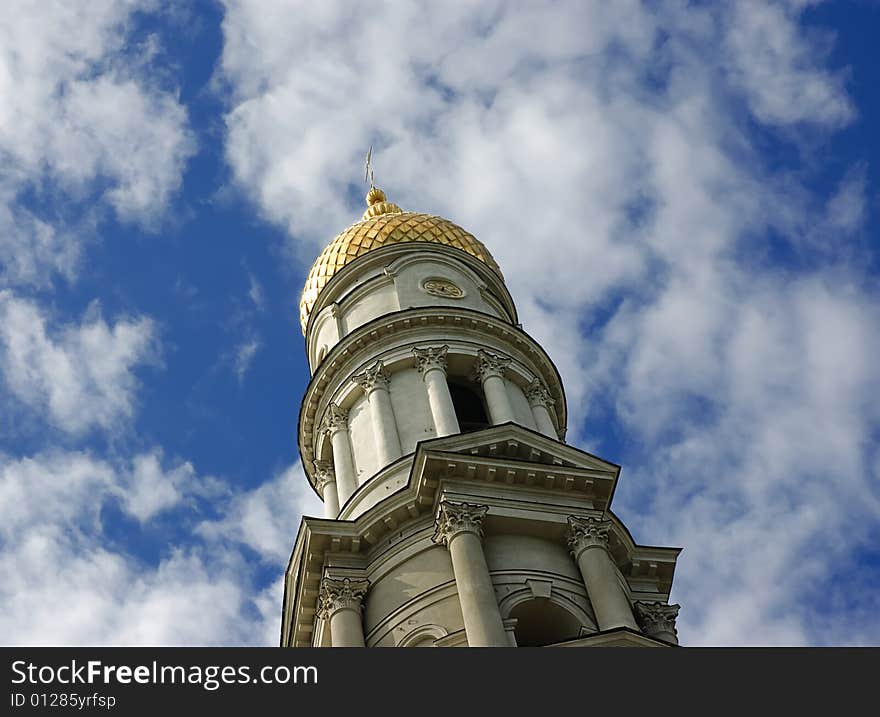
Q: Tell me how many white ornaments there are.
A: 10